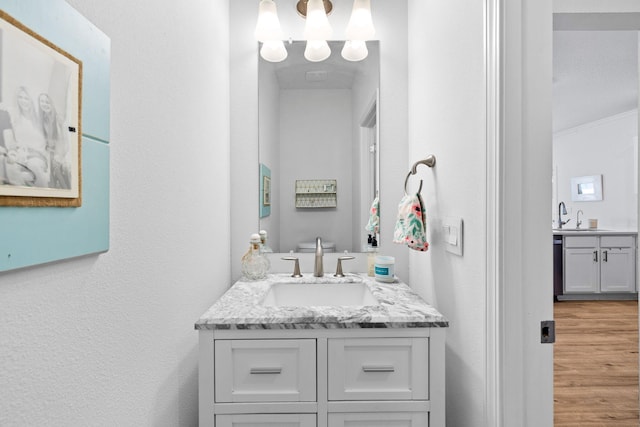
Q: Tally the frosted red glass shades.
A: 0